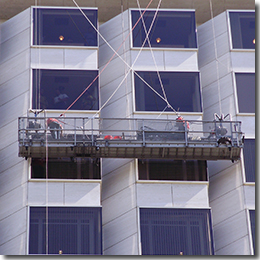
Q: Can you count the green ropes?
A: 0